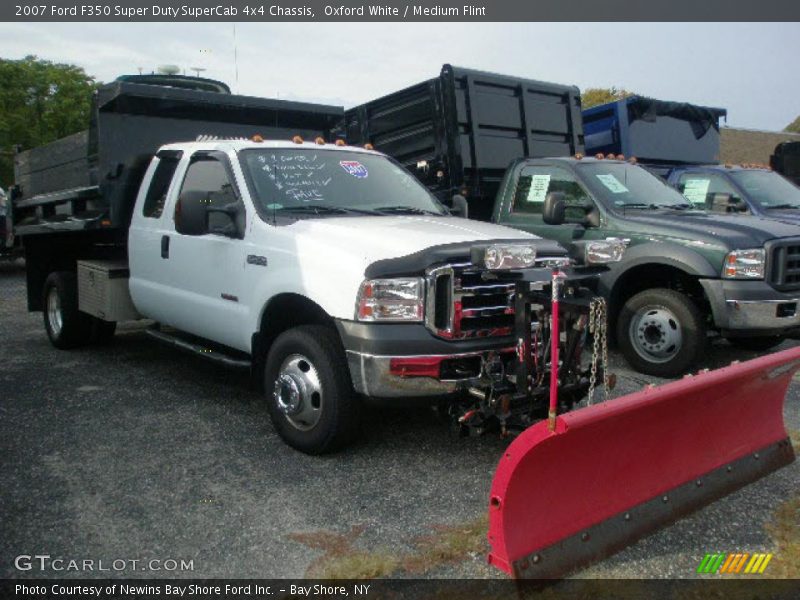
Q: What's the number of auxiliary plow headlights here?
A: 2